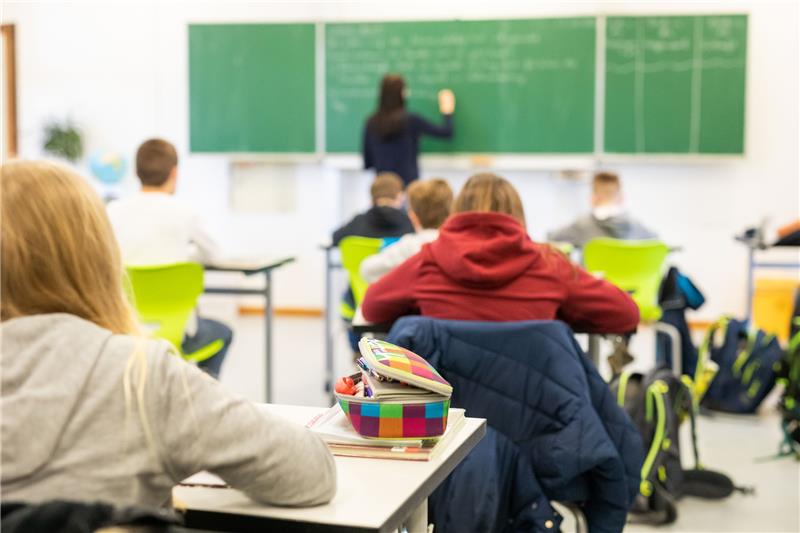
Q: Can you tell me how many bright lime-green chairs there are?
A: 3